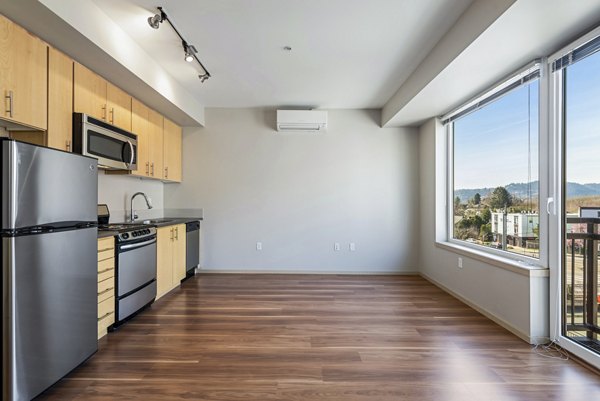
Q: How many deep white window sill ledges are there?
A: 1